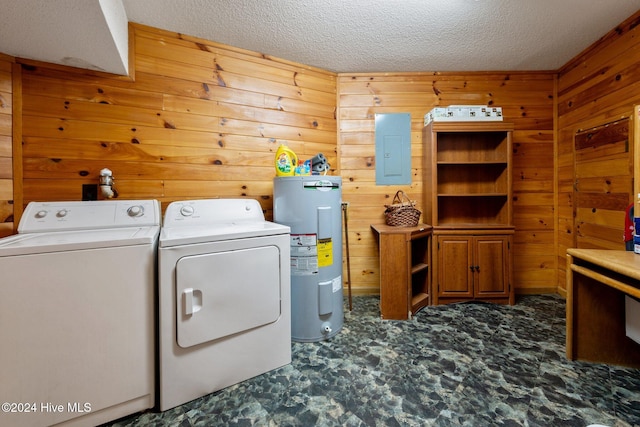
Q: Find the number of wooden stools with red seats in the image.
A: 0